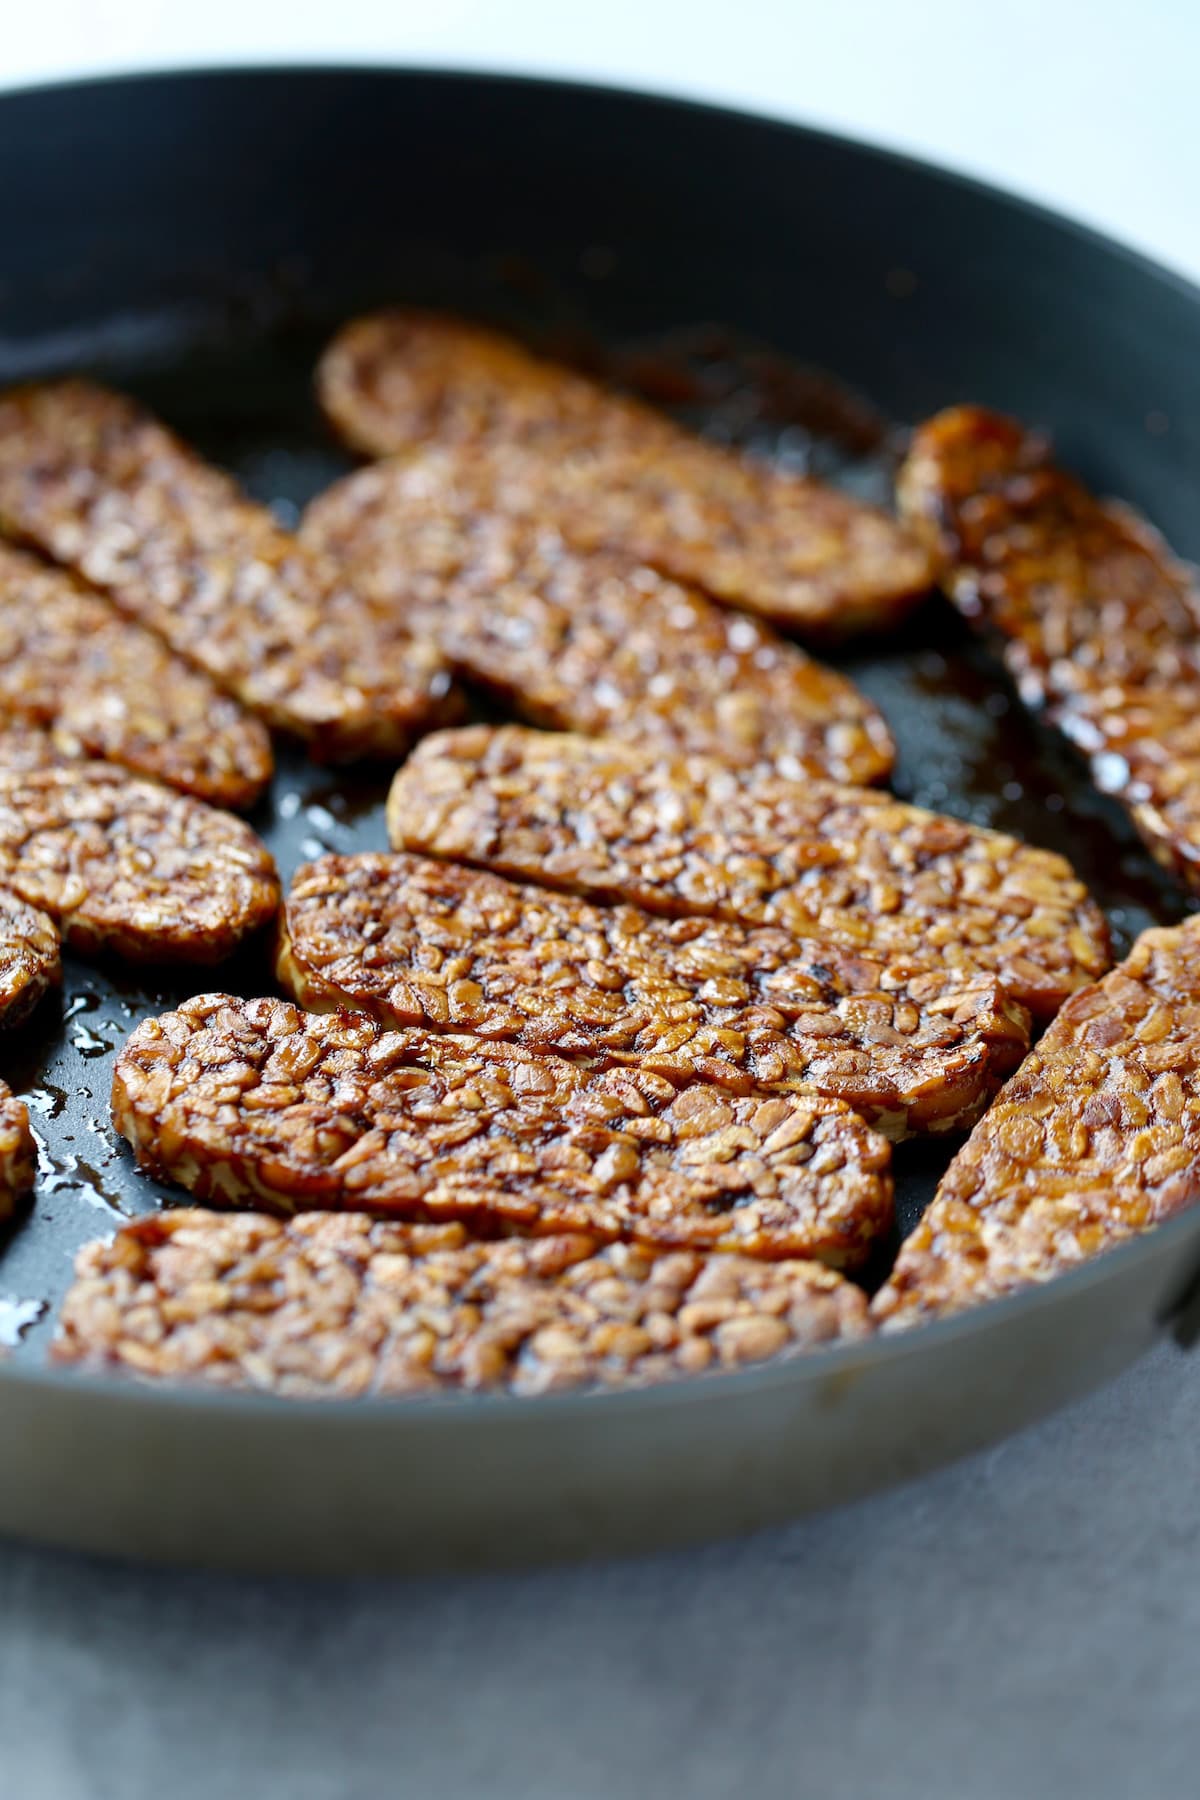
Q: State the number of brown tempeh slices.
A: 13